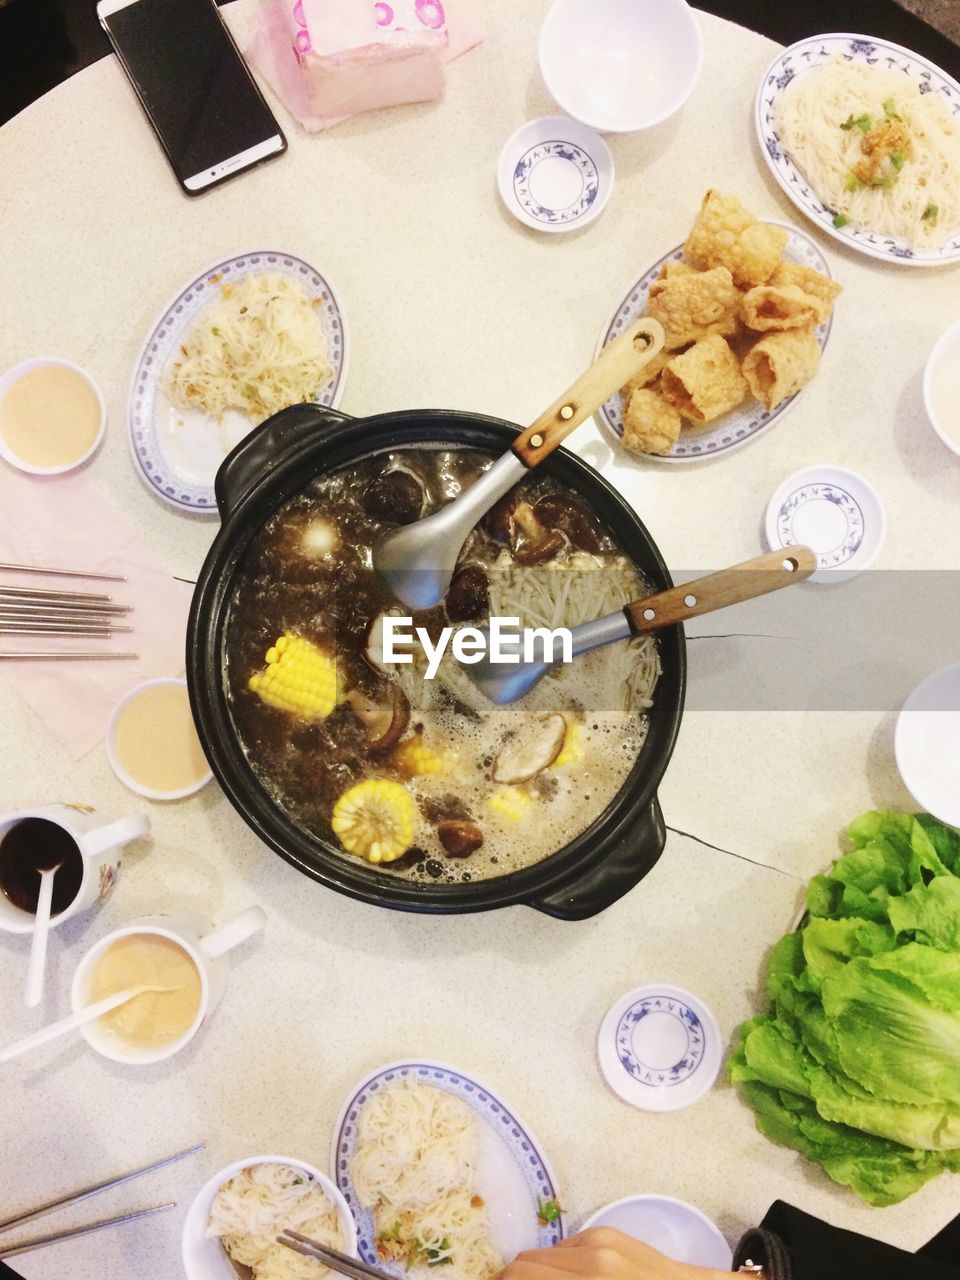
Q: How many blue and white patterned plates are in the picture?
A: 7